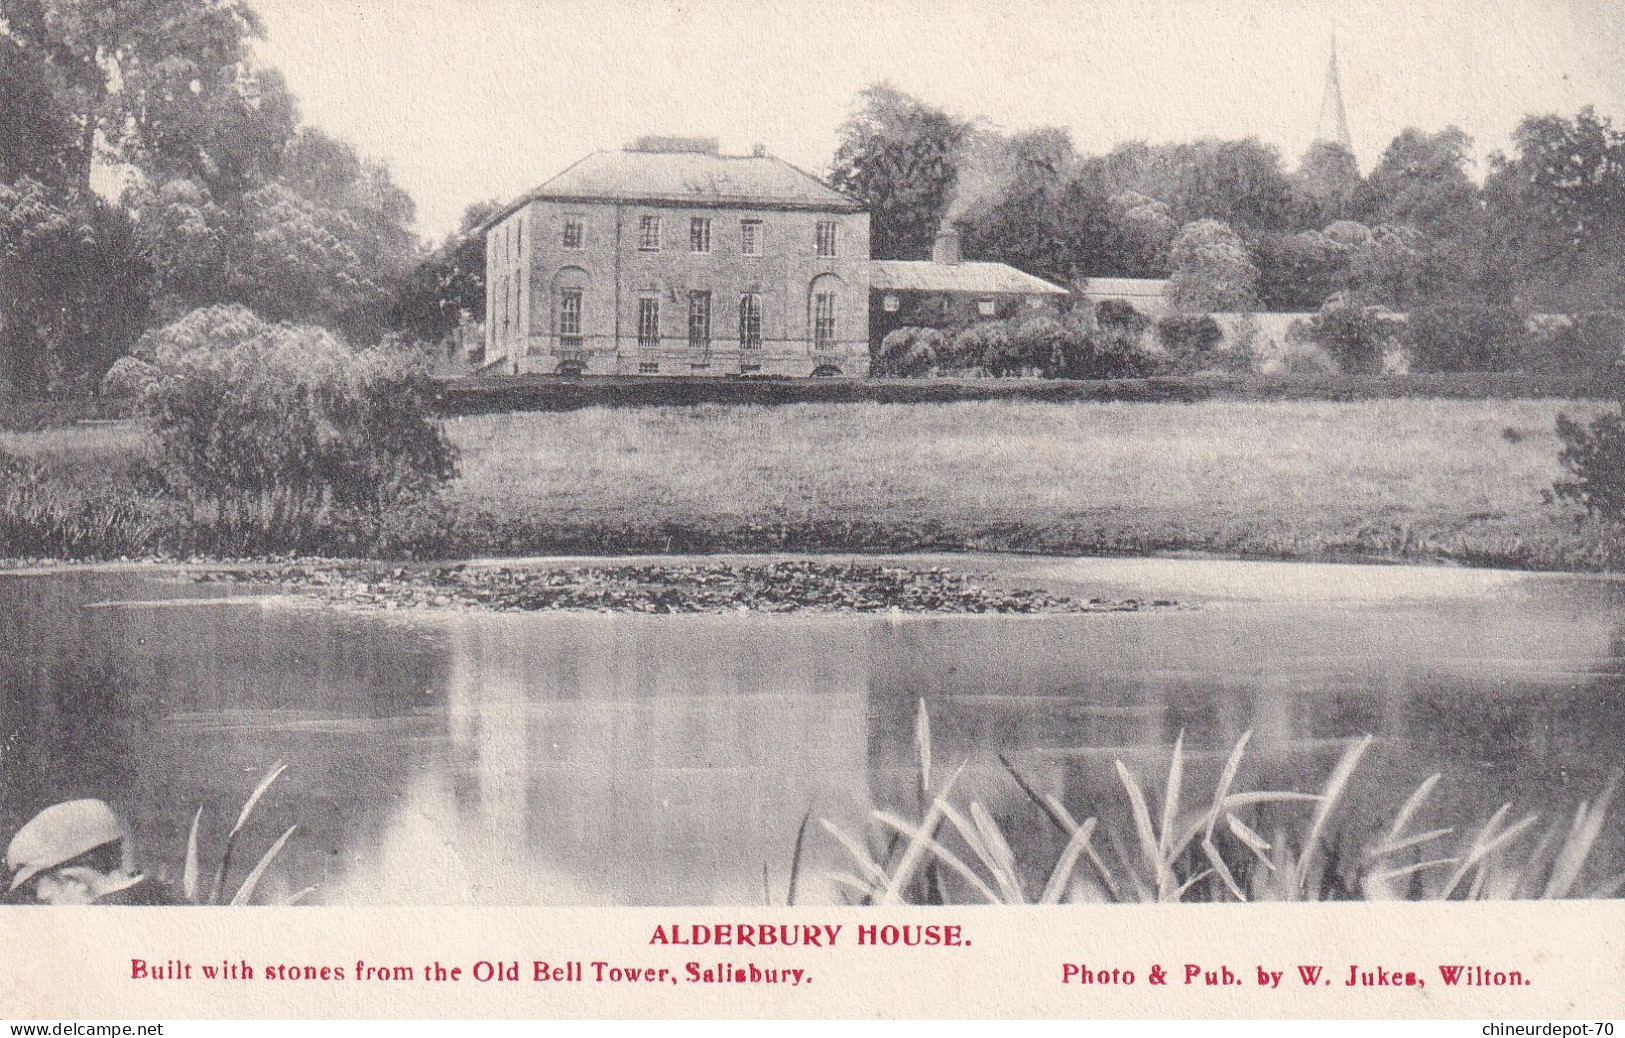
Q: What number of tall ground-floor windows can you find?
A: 5